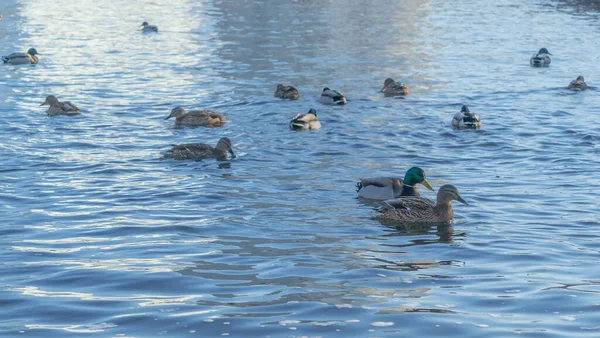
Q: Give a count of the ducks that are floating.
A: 14